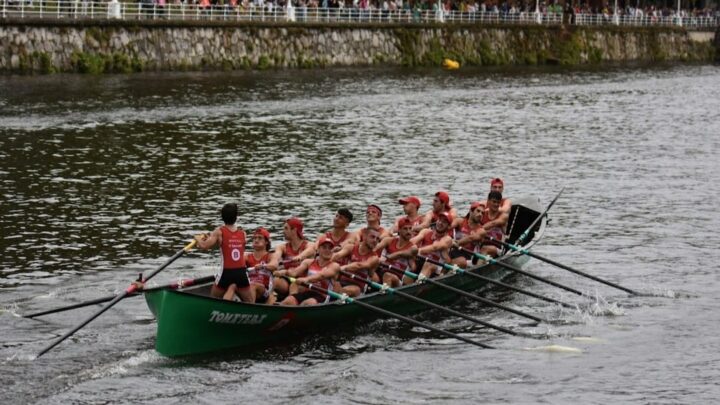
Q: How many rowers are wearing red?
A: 14